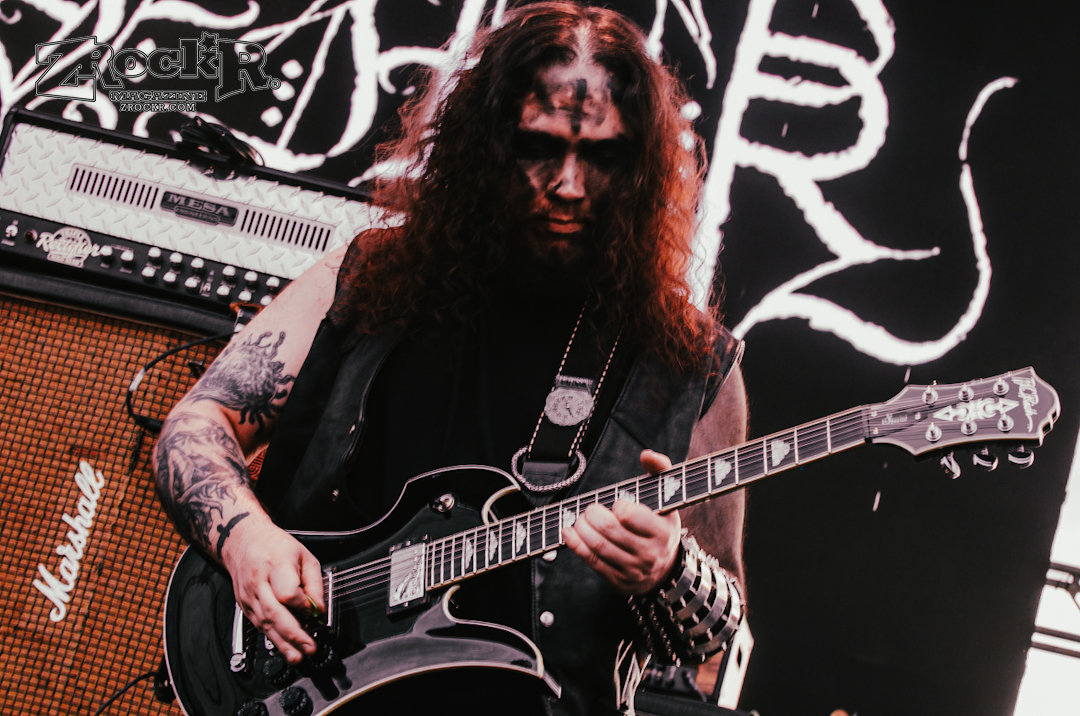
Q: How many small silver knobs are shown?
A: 14